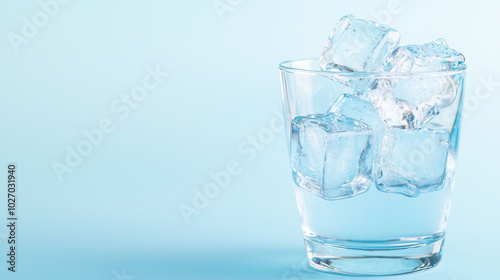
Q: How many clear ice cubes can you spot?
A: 5